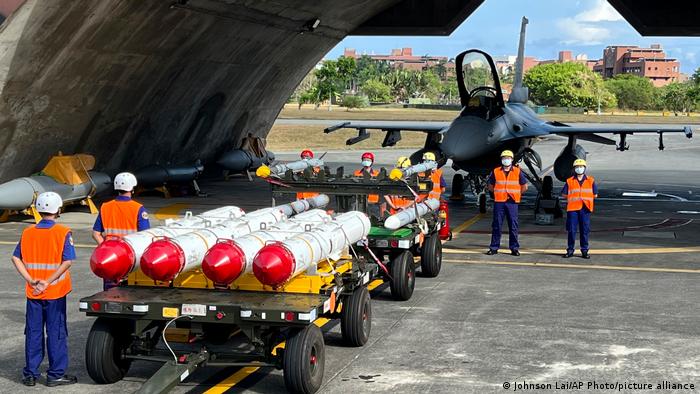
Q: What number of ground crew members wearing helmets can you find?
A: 8